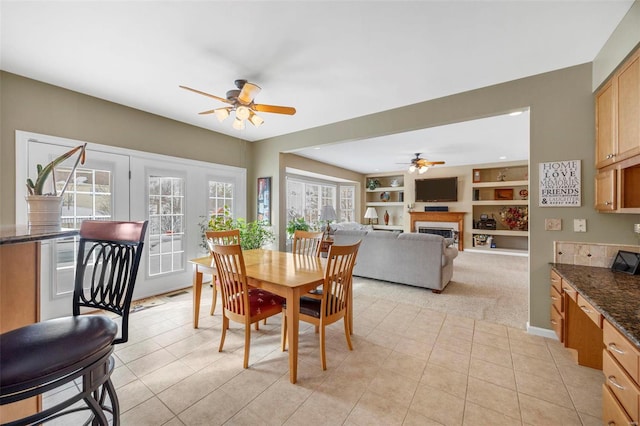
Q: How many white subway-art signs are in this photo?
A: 1